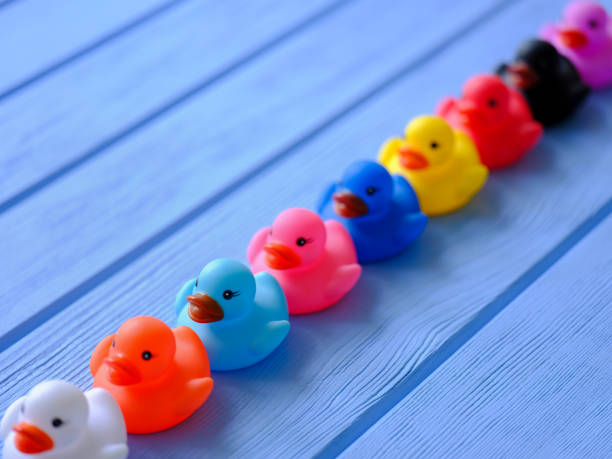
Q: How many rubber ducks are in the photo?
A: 9